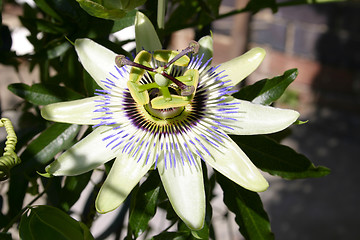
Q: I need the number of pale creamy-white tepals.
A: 10